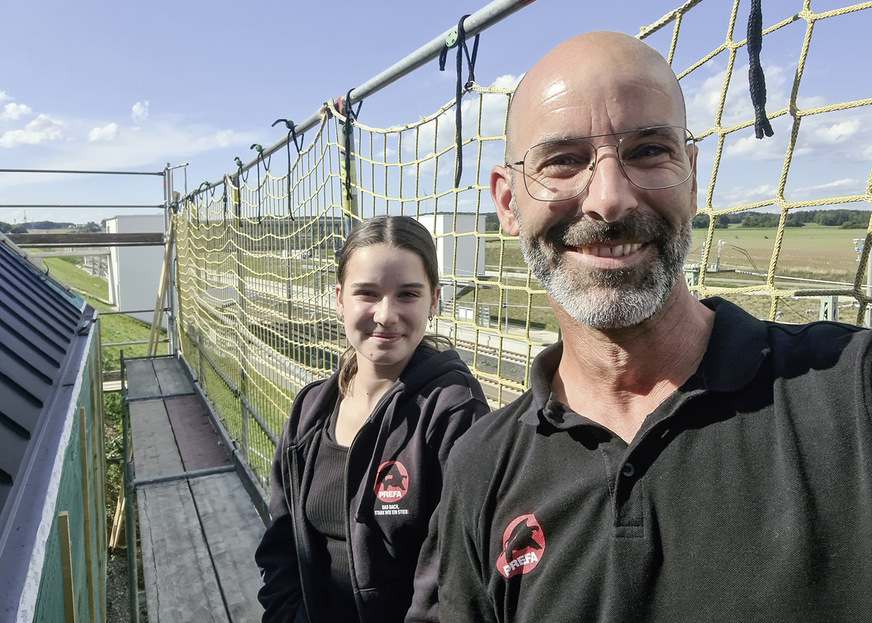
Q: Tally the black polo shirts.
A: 1